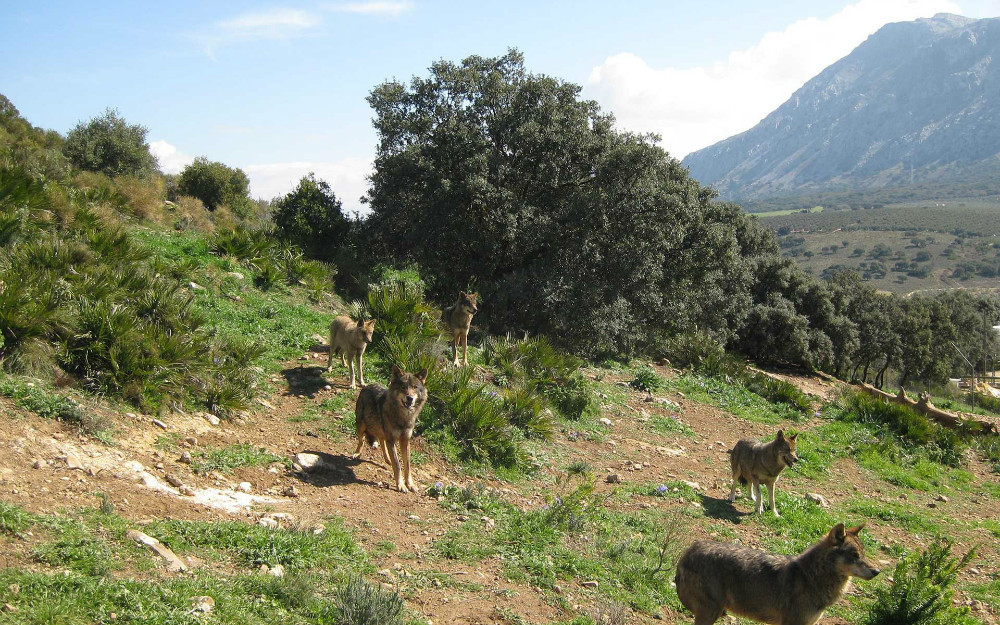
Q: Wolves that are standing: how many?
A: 5